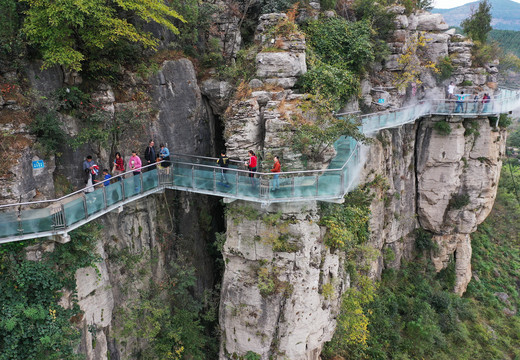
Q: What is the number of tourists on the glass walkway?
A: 13